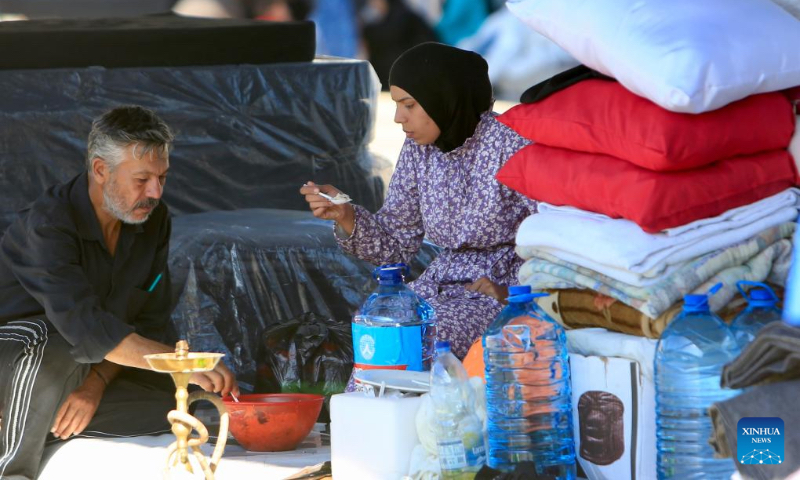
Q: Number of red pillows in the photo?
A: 2